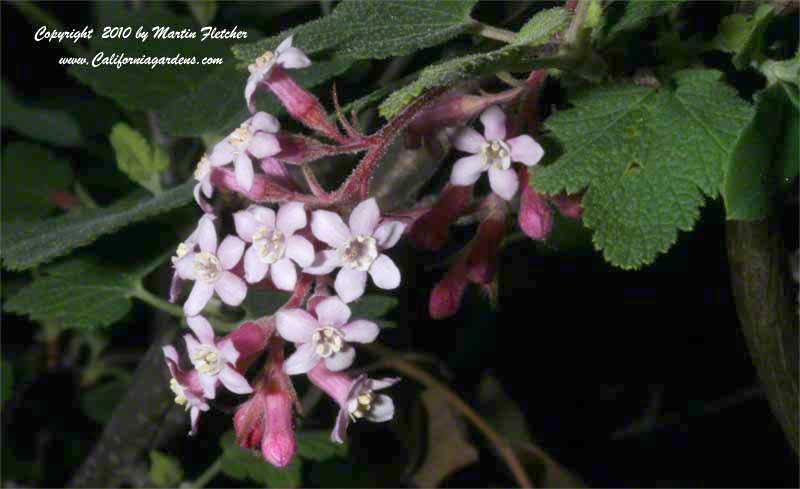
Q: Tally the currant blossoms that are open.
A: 12